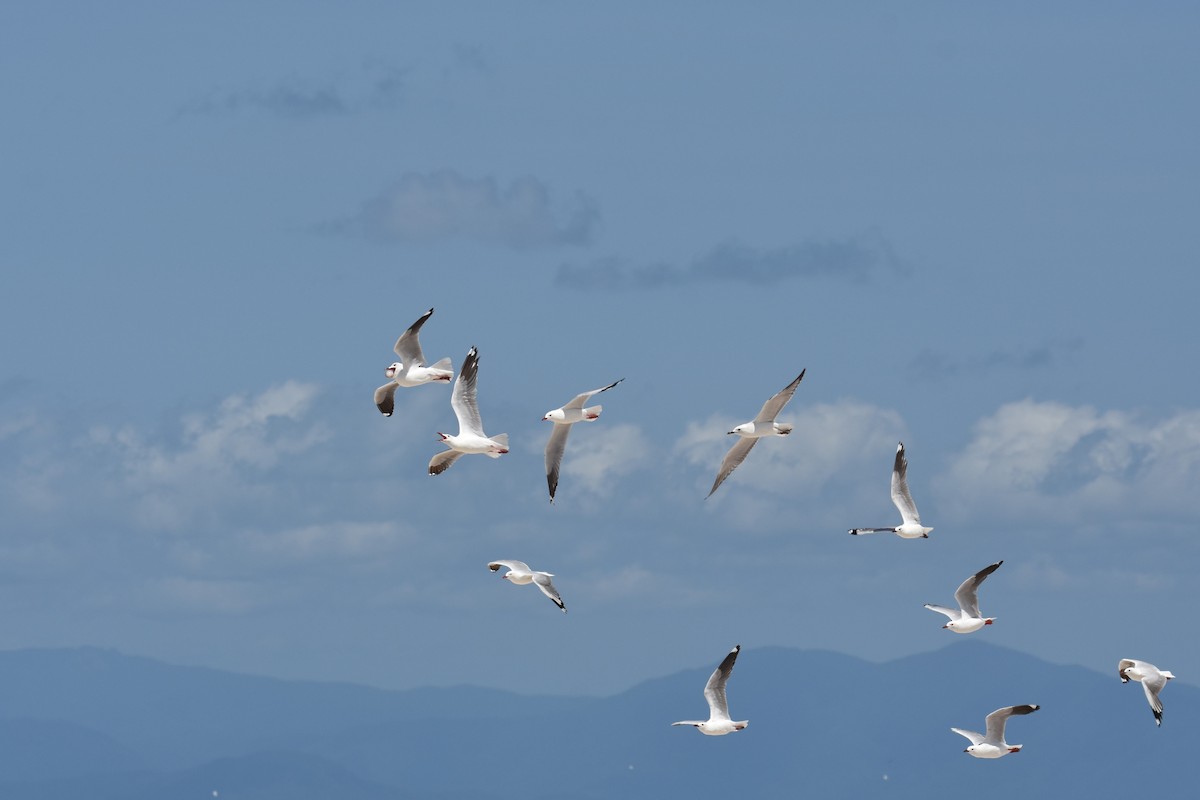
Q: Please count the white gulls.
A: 10